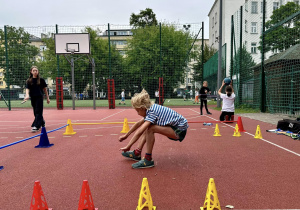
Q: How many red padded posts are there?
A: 3